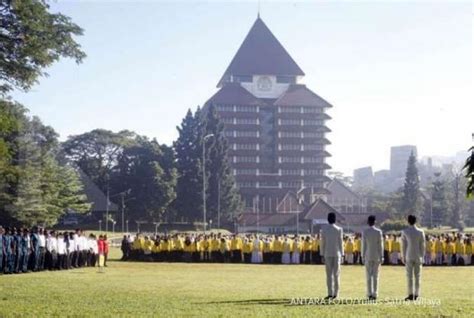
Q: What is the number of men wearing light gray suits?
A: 3